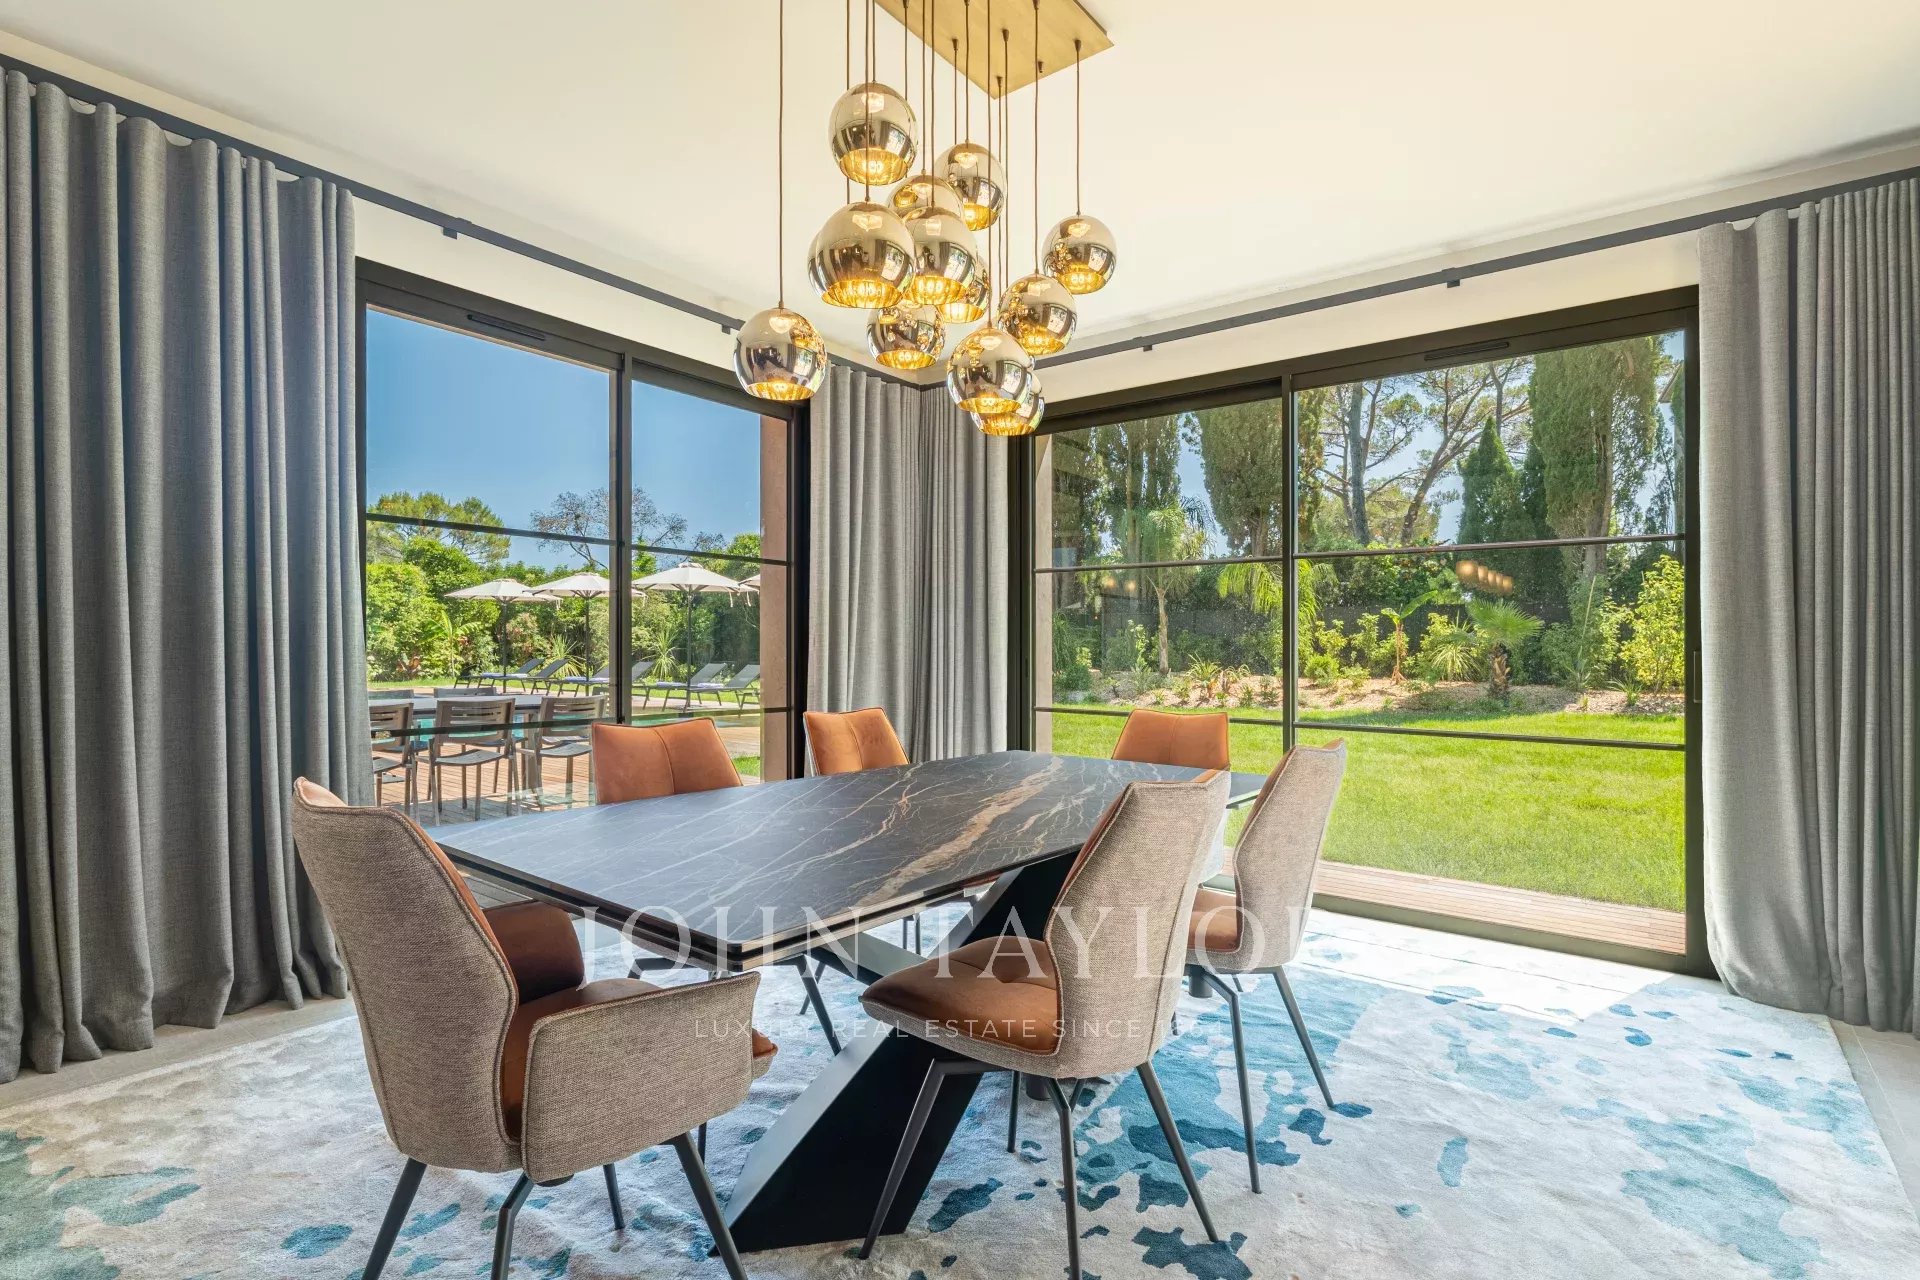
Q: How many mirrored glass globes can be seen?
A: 12